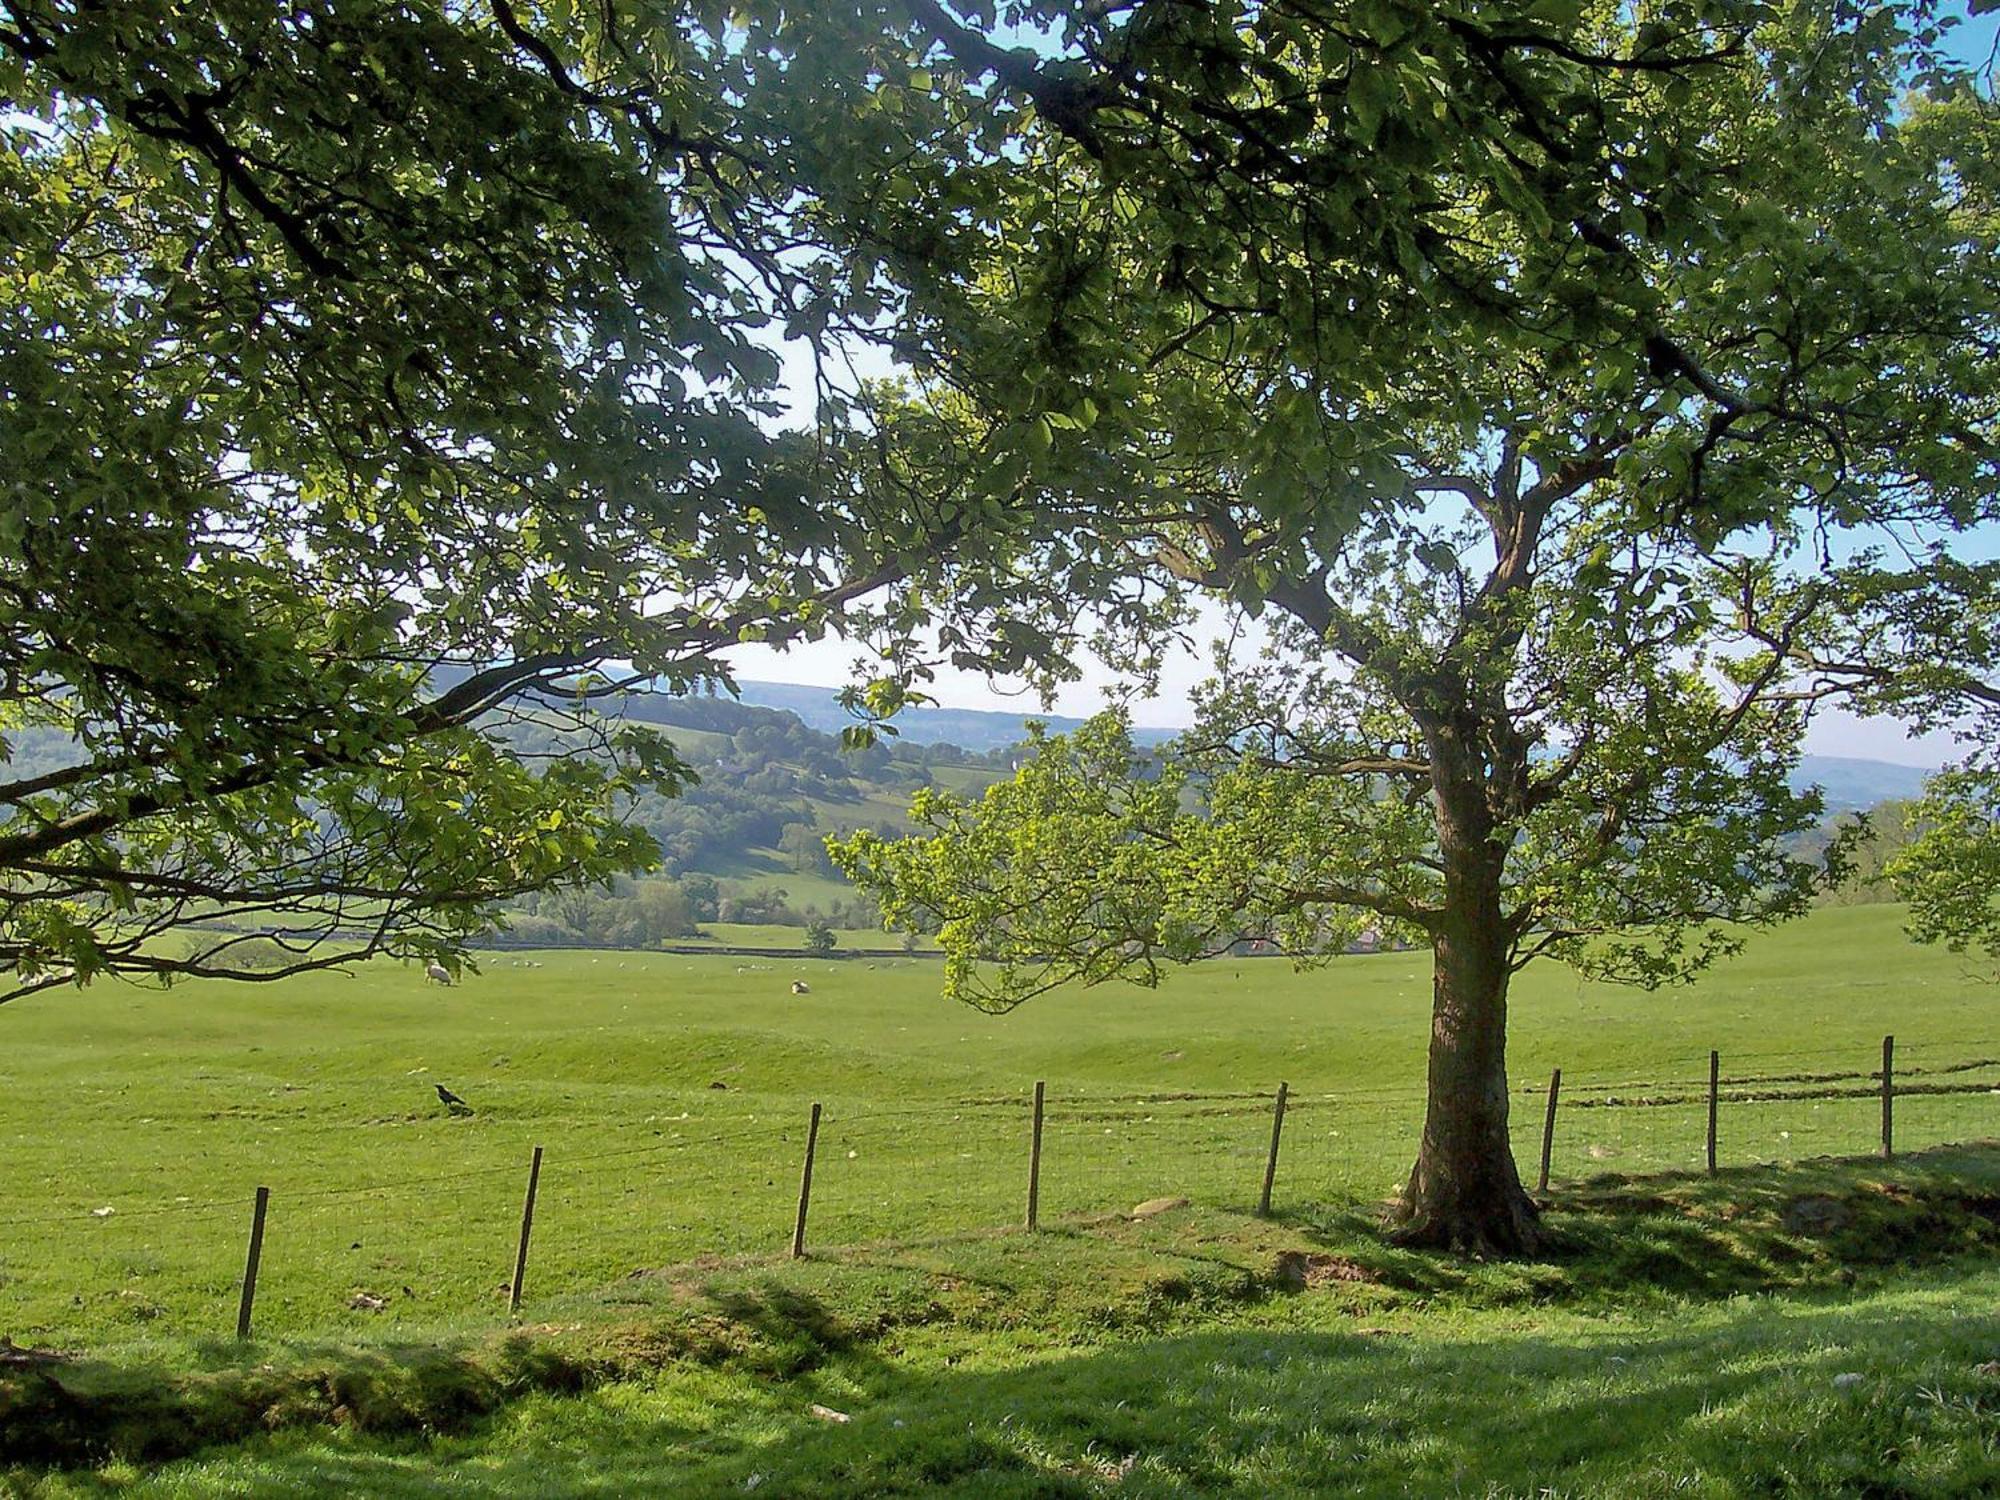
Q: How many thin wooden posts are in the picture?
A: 8